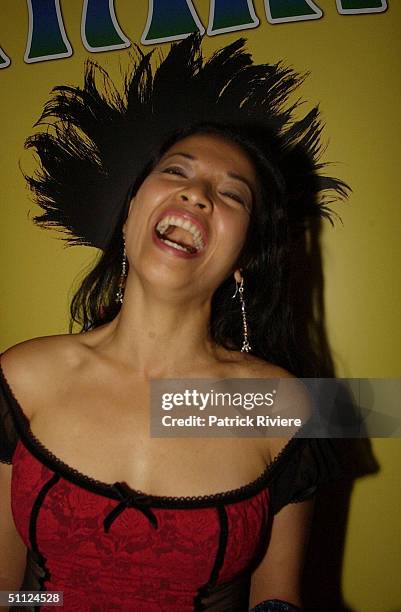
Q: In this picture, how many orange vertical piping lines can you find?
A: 0